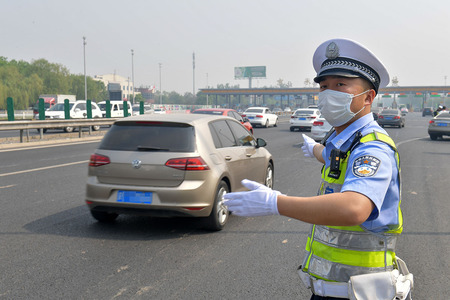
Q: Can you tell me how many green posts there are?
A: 7